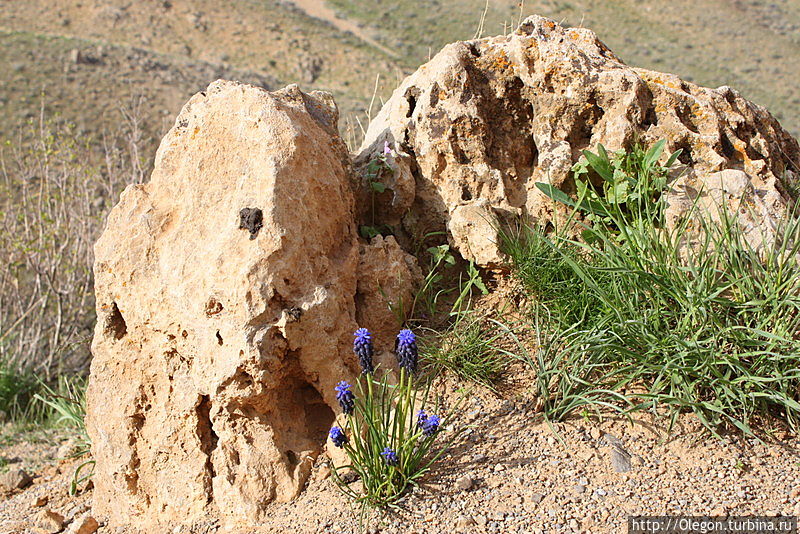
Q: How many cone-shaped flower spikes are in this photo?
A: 7